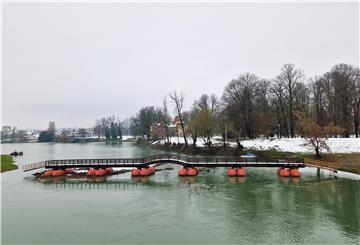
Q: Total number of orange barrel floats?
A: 12